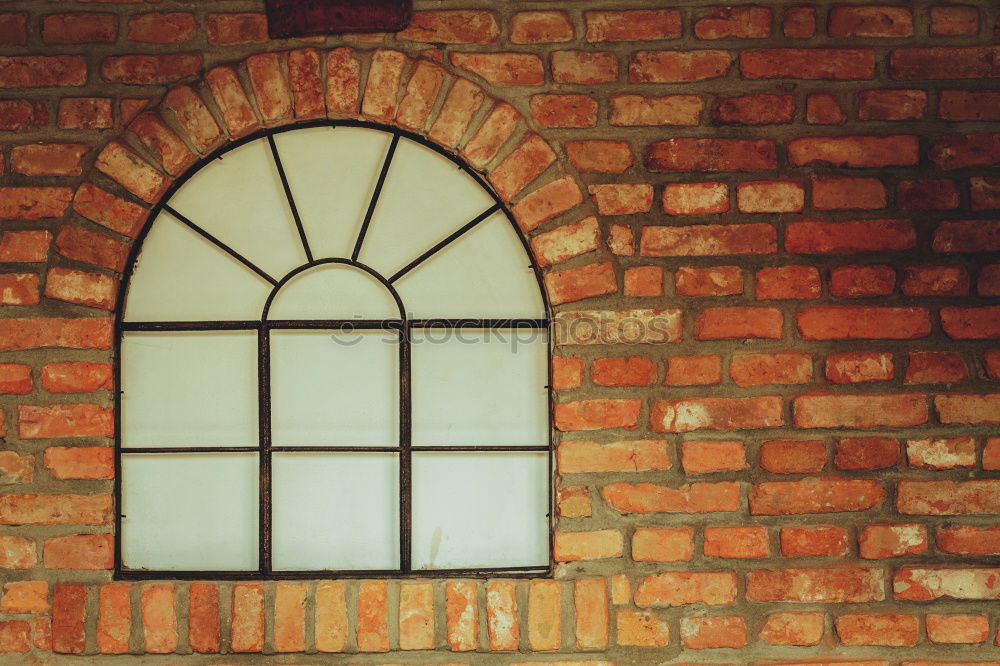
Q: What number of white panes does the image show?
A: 12